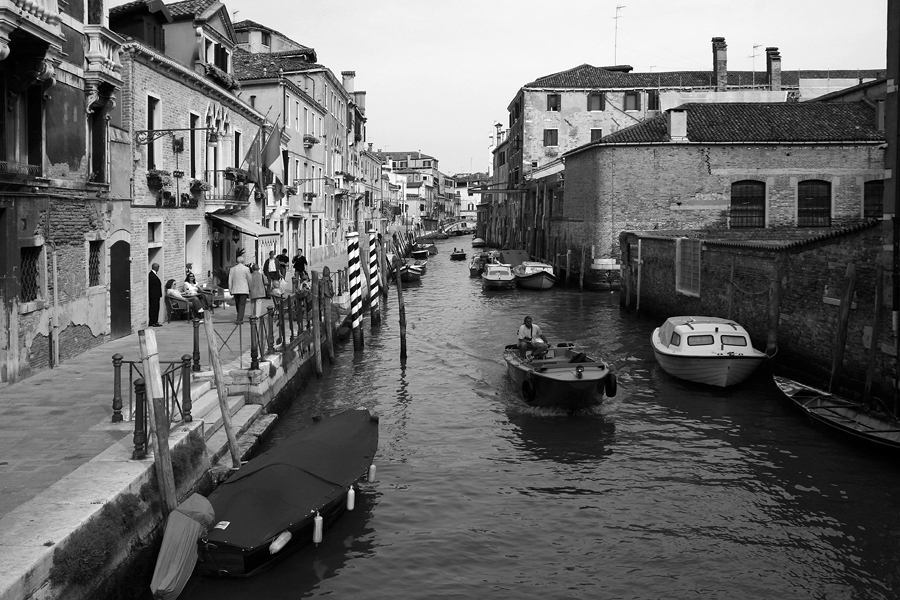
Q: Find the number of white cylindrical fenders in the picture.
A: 4